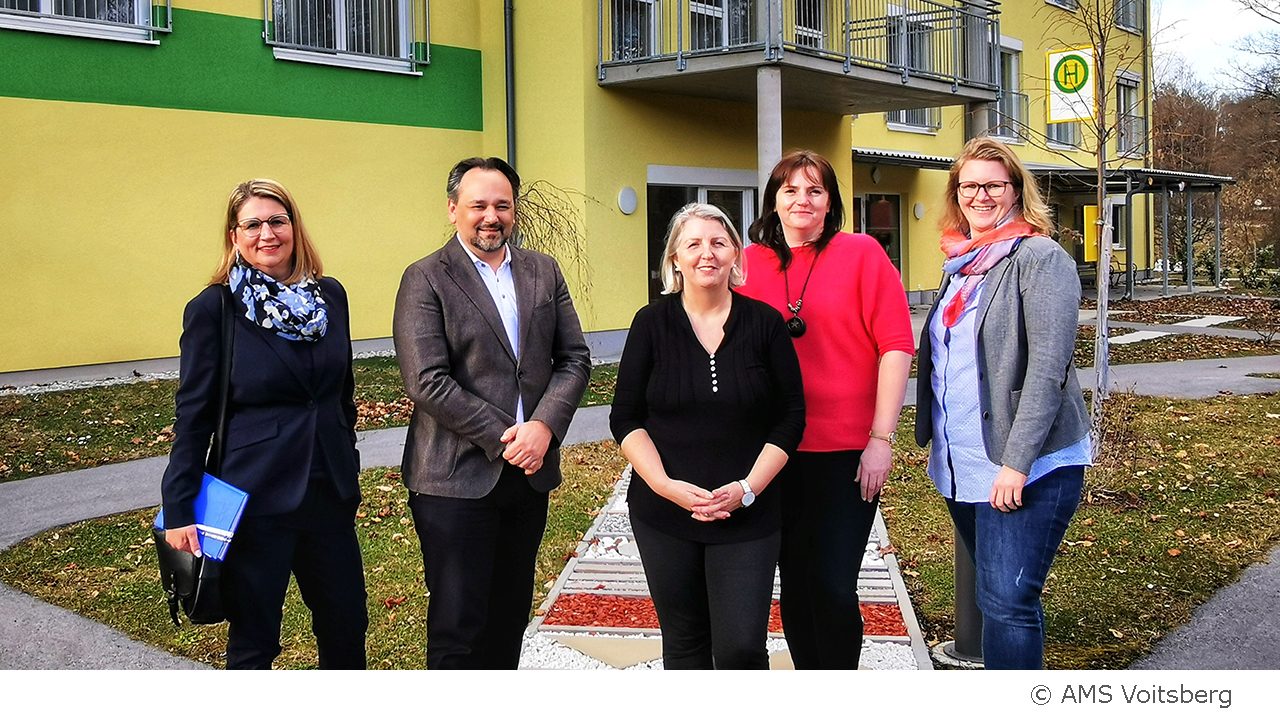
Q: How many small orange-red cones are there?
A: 0